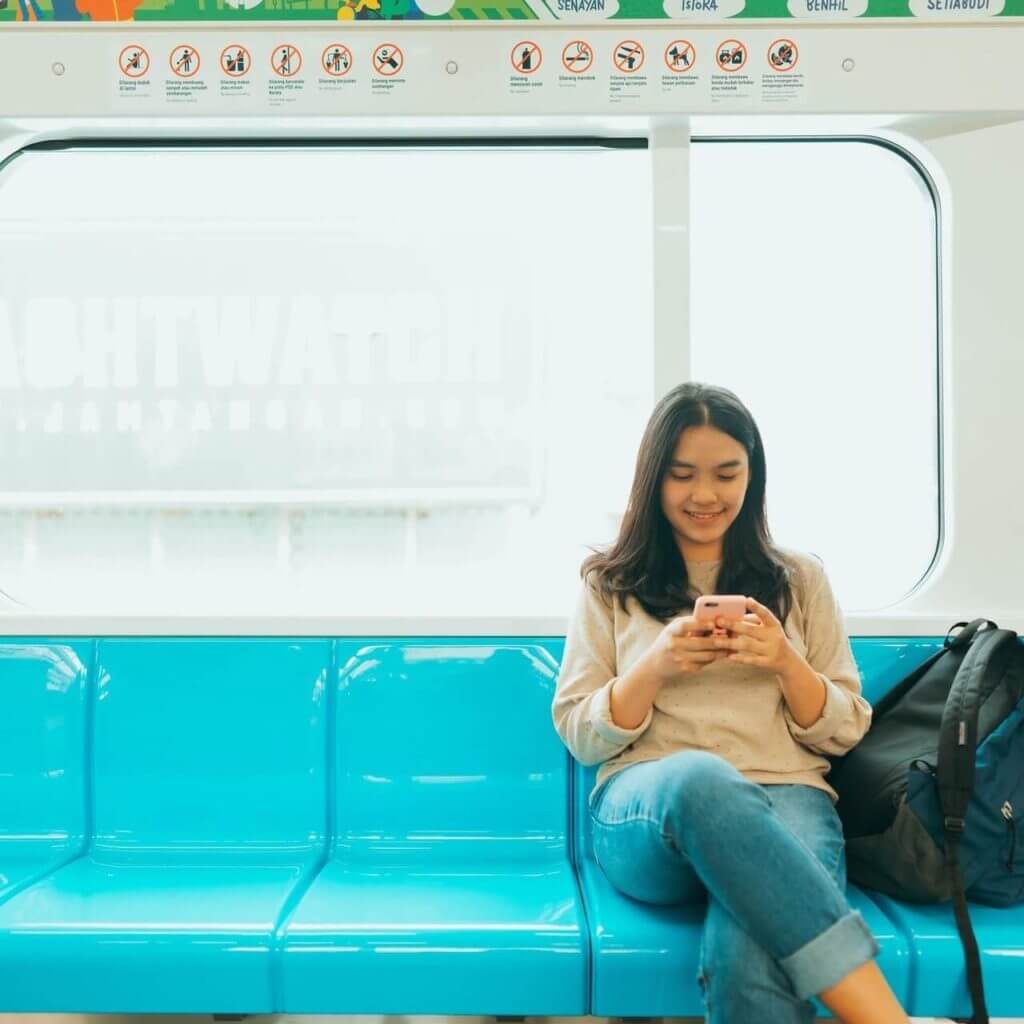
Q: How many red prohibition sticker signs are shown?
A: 12